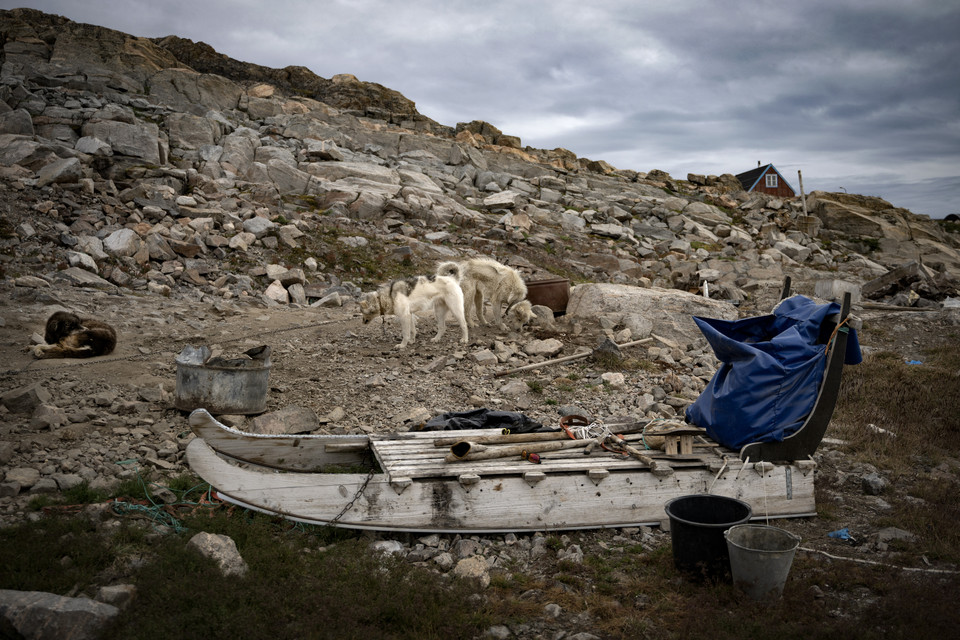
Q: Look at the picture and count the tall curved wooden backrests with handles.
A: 1